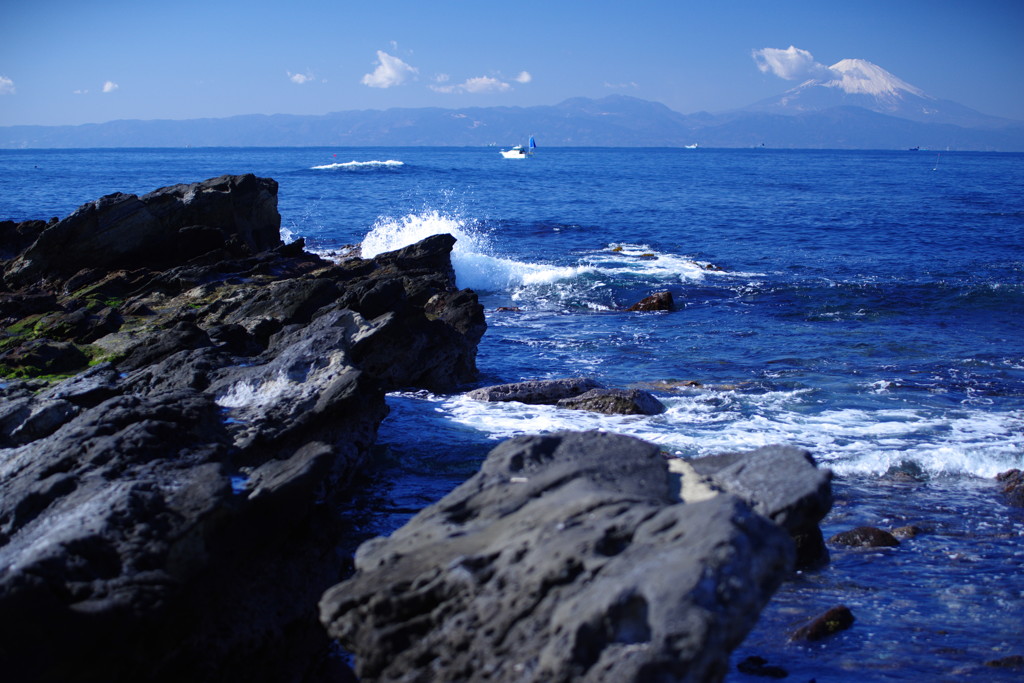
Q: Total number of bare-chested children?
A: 0